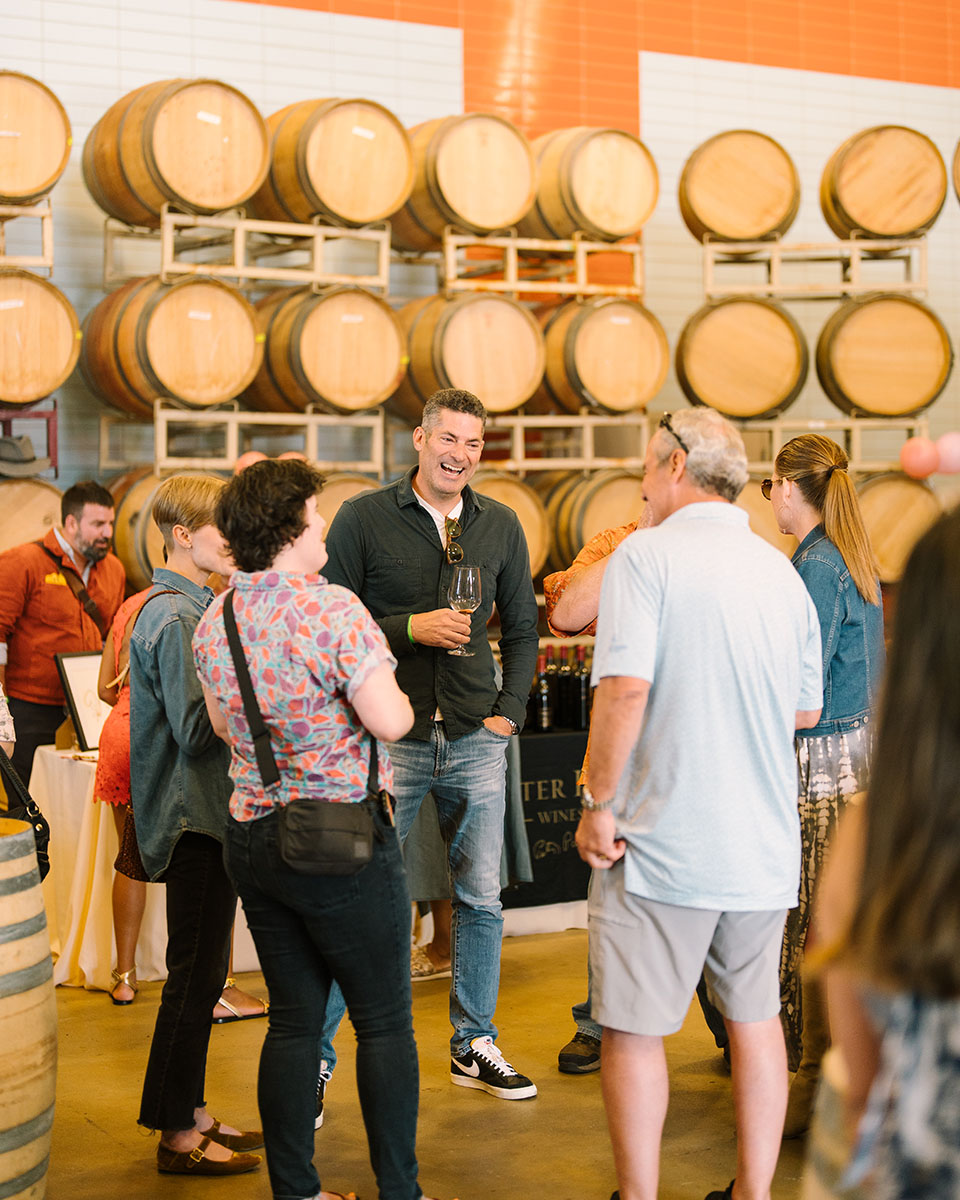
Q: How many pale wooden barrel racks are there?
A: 7